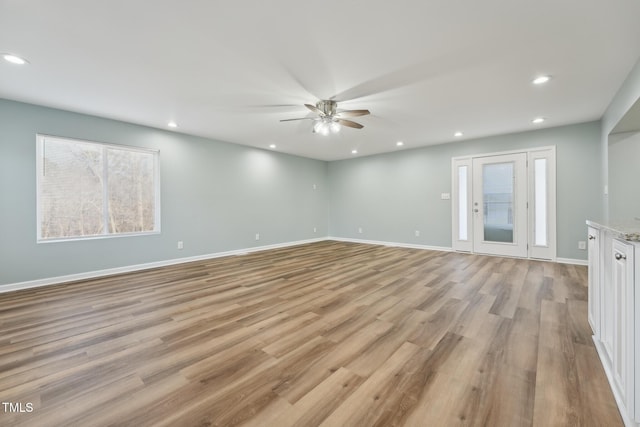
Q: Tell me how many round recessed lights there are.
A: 8